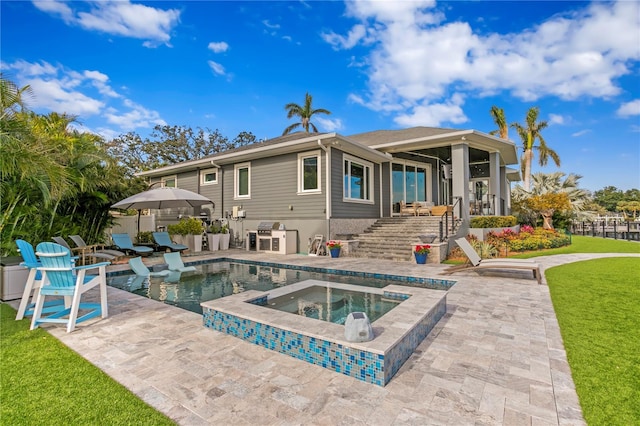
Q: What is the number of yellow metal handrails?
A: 0